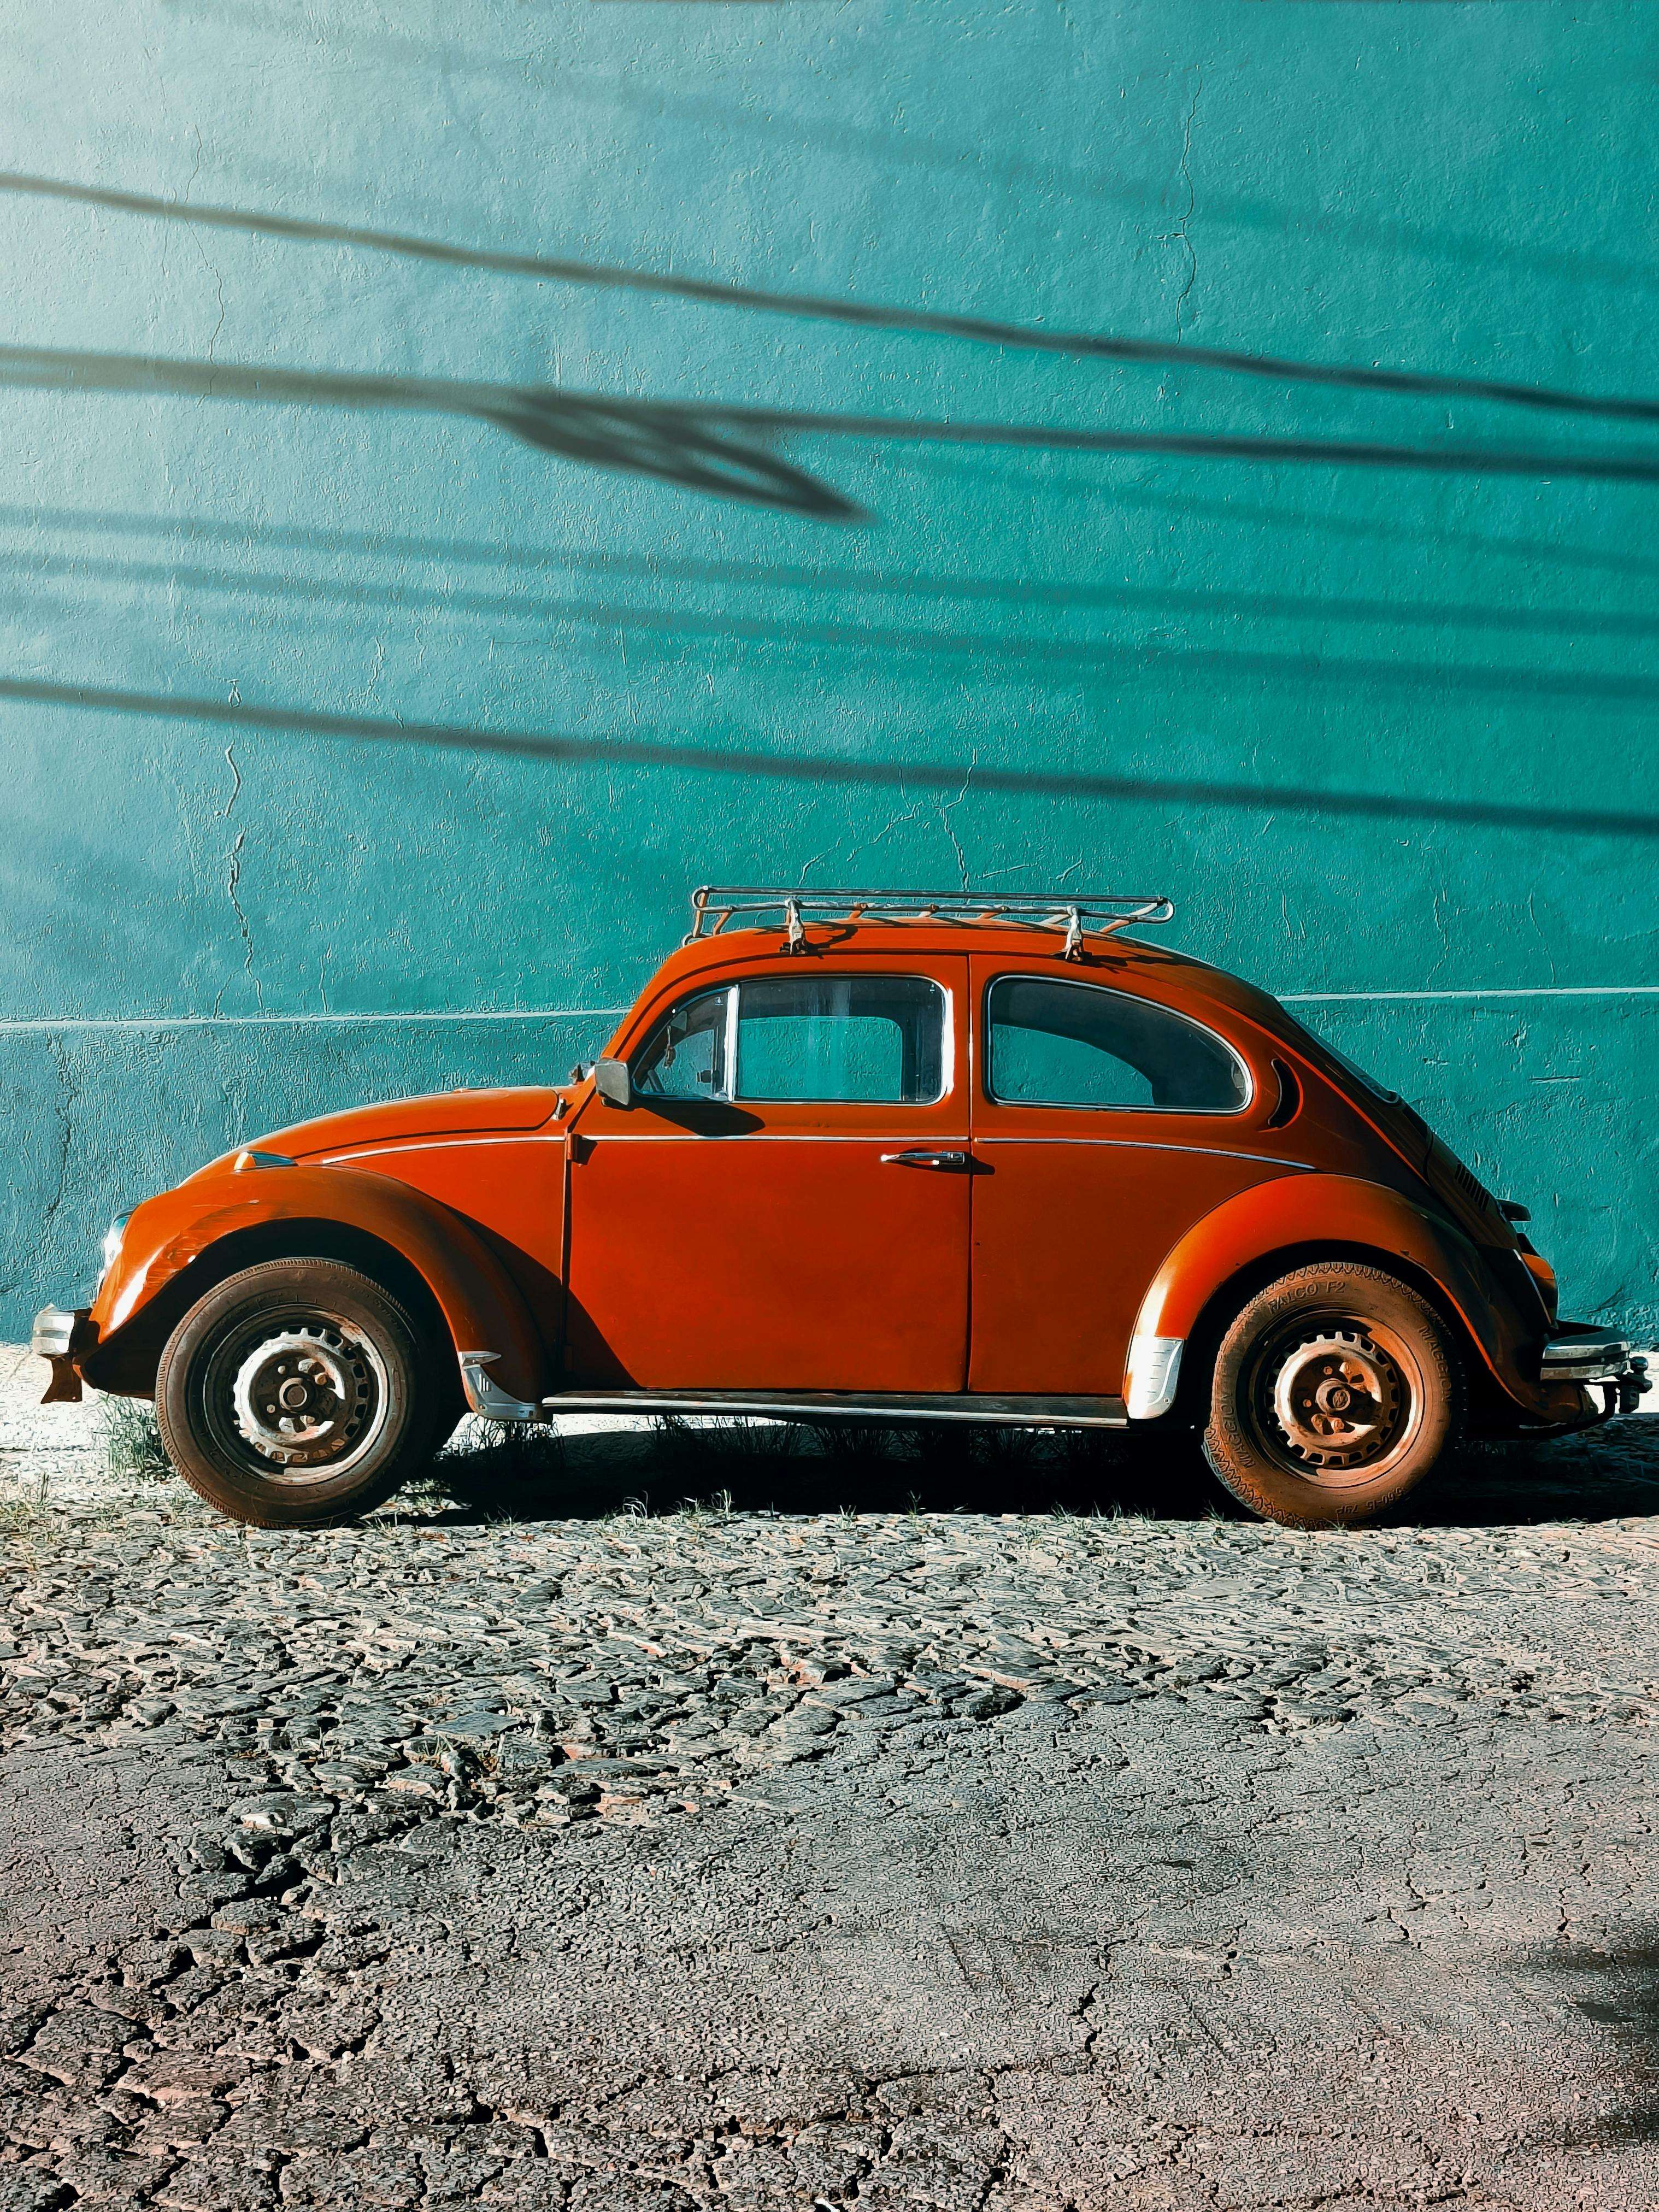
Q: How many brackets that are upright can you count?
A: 2